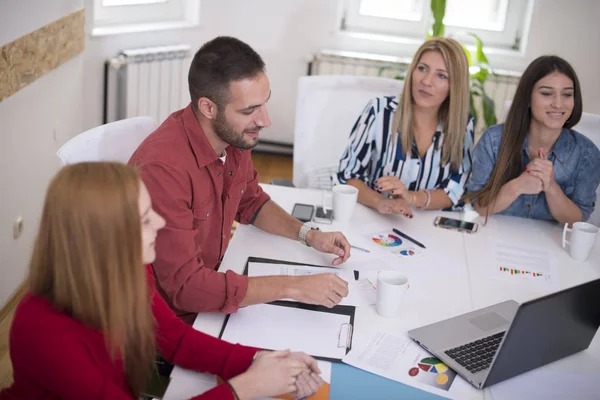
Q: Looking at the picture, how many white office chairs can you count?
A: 3